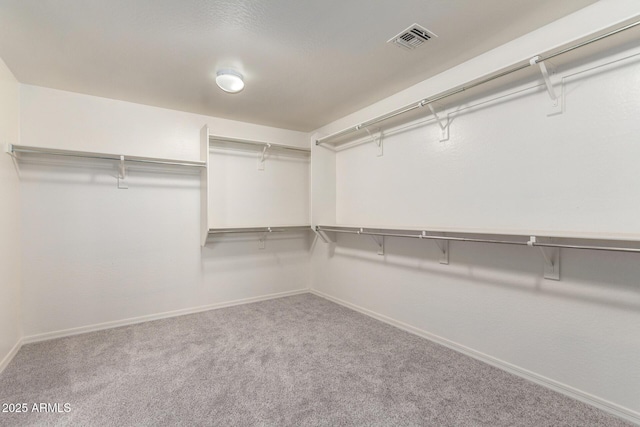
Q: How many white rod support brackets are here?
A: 9